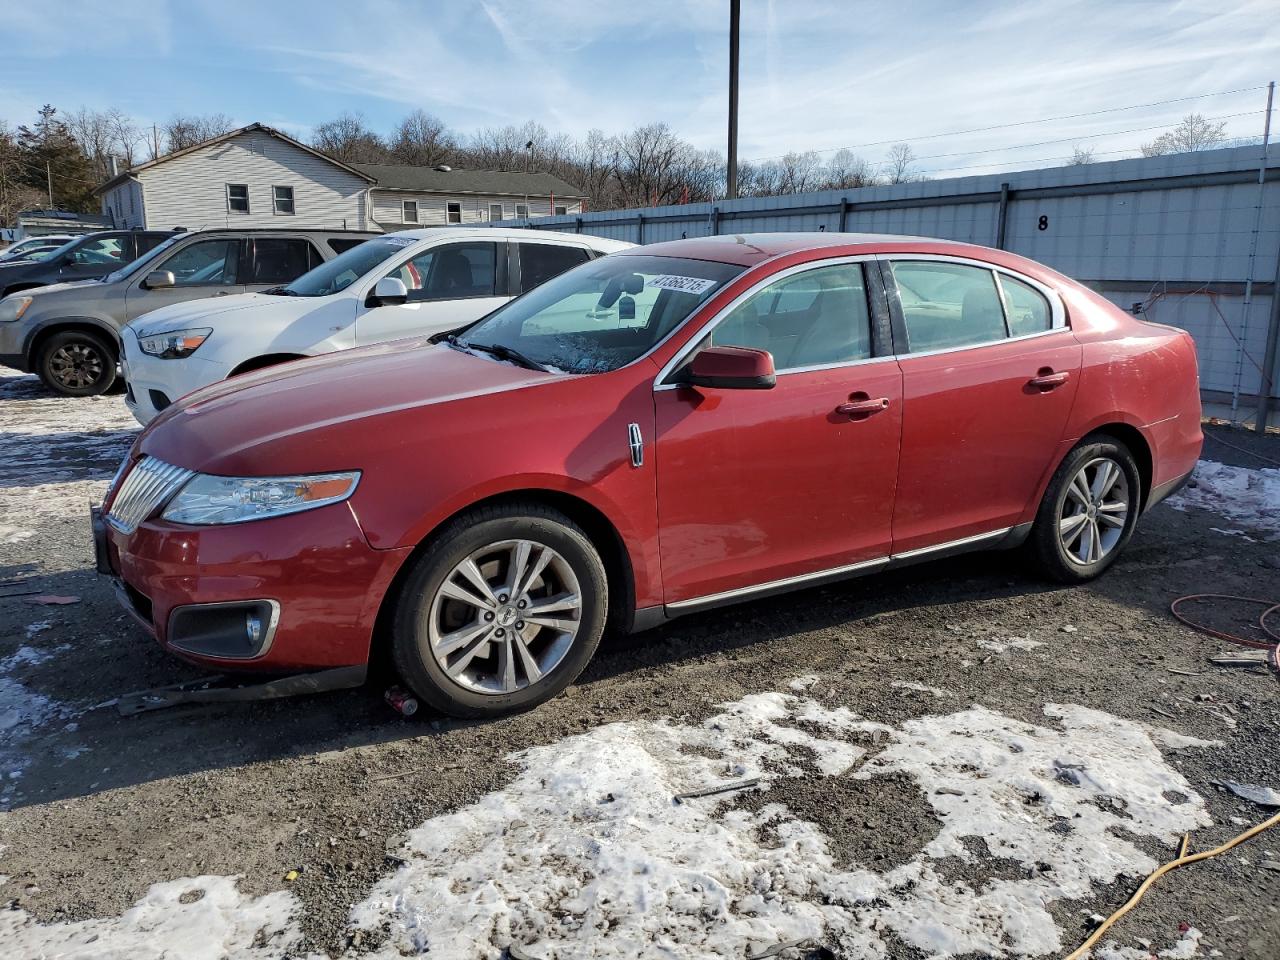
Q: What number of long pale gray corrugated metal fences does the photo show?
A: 1